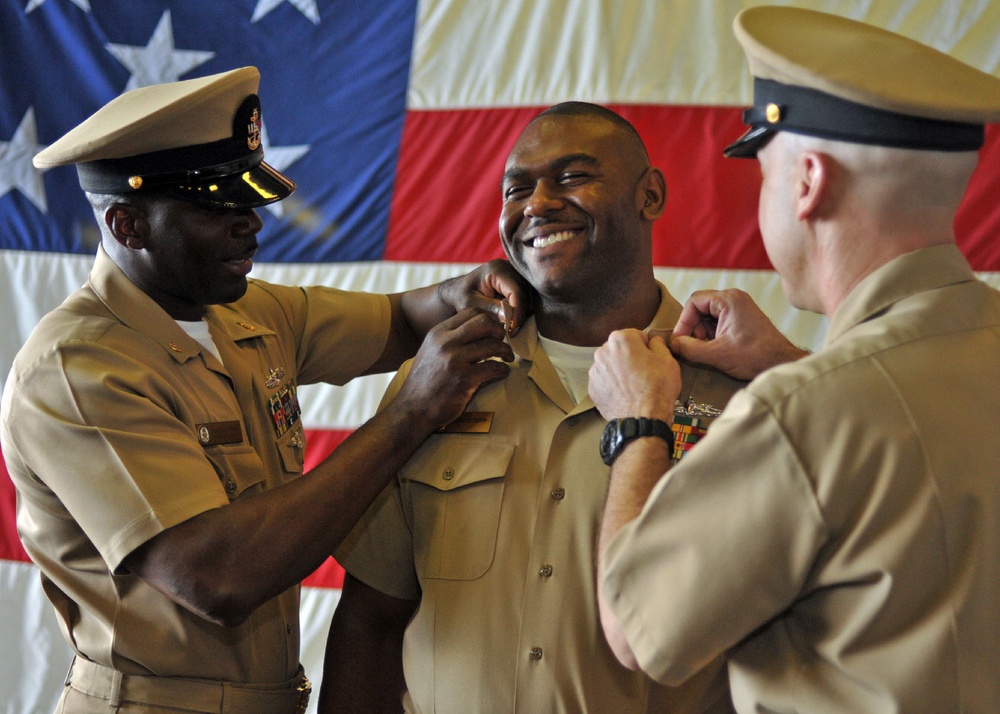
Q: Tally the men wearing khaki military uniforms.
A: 3